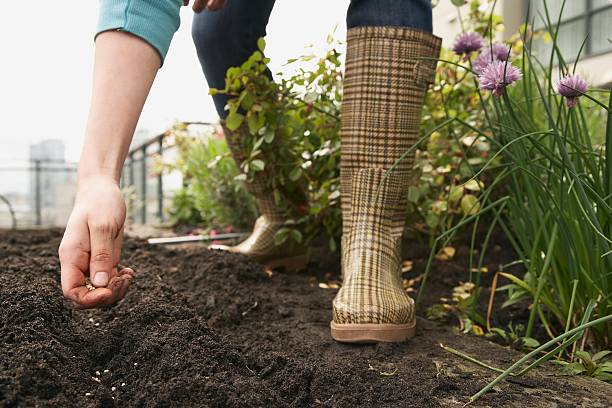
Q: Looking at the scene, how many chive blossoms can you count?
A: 5